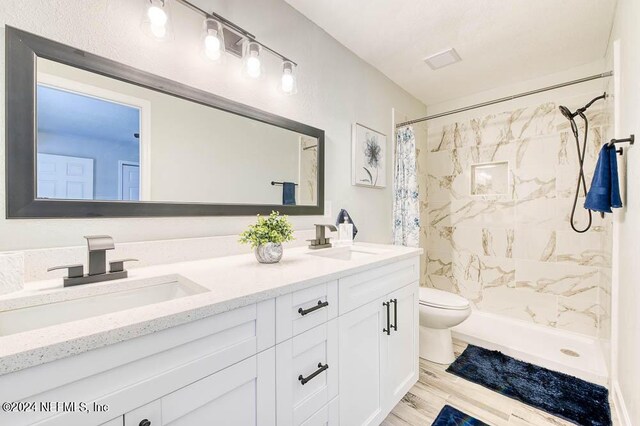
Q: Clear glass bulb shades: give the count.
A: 4